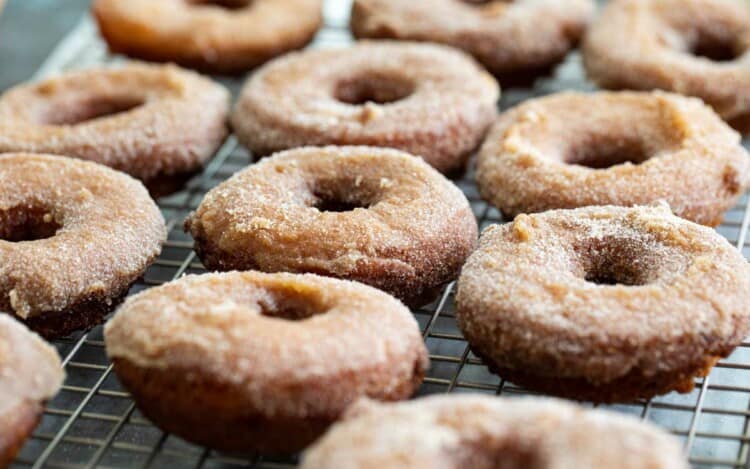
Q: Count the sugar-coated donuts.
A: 12